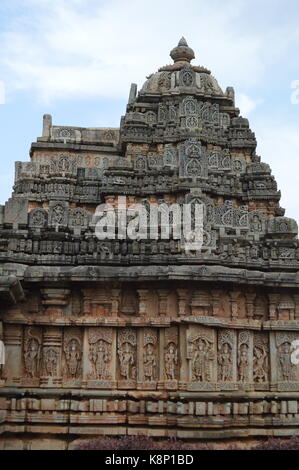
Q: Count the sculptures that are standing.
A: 12